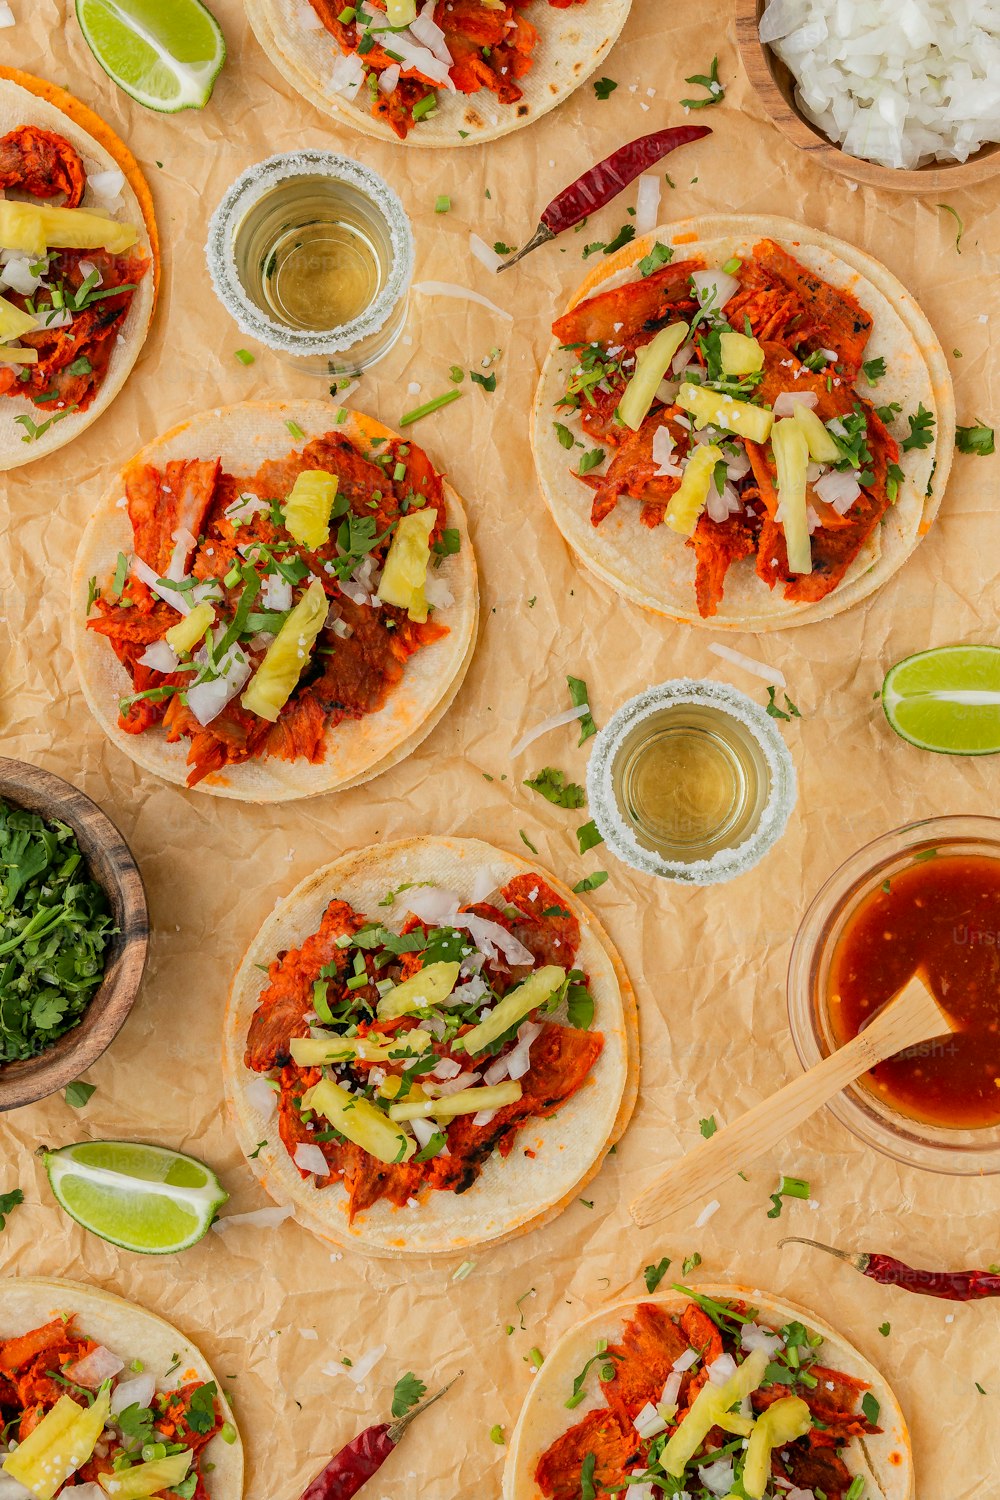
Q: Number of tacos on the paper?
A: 7